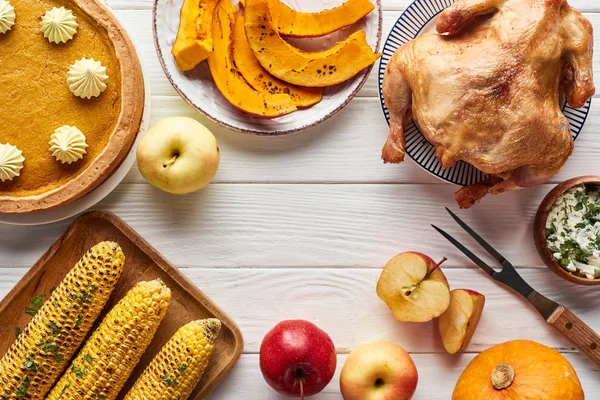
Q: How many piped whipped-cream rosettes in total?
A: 5